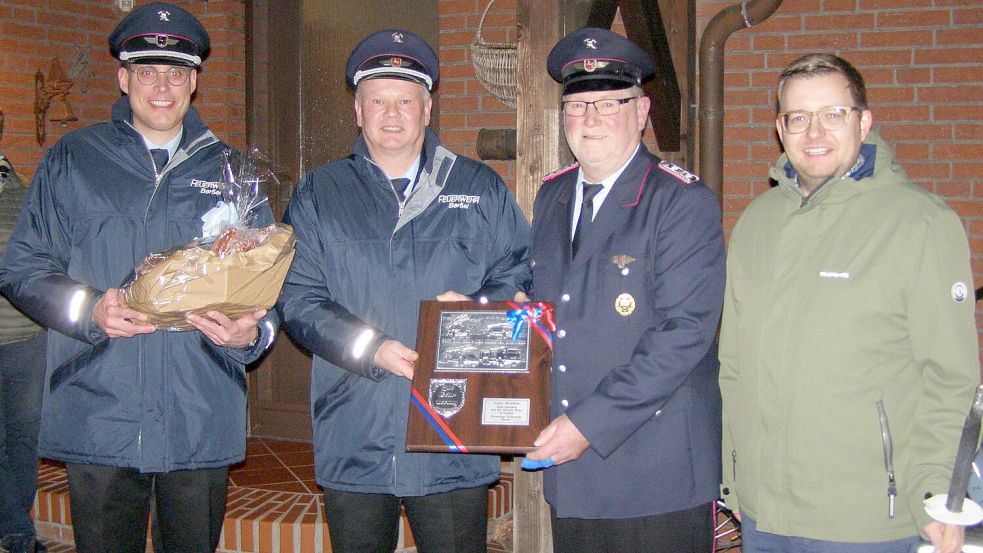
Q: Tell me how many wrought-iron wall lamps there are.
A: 0